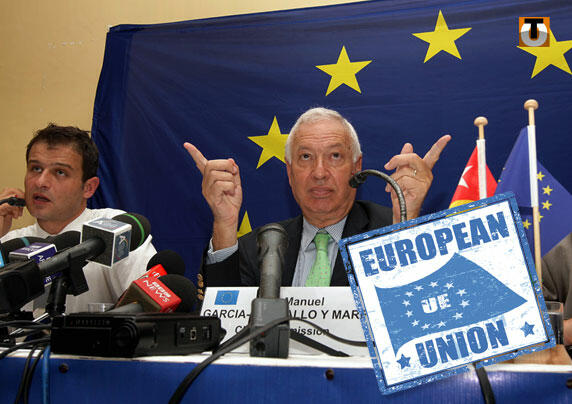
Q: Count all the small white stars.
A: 12